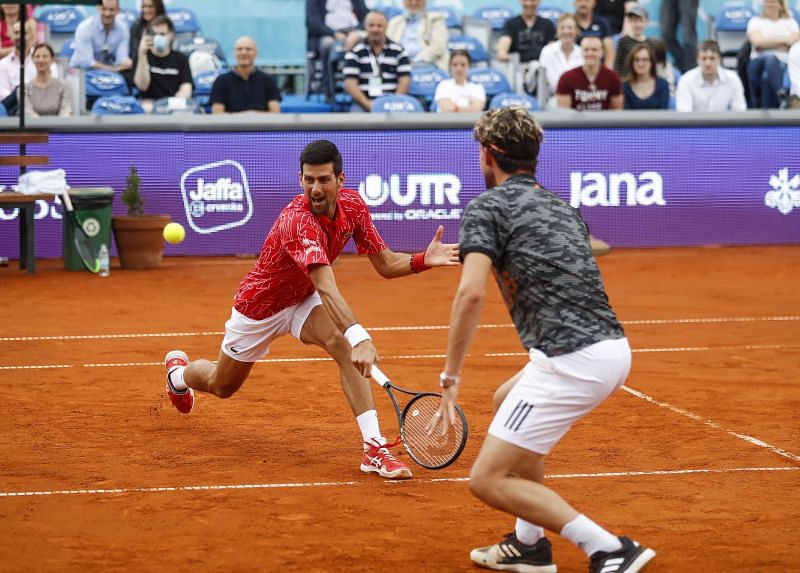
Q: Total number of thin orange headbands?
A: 1